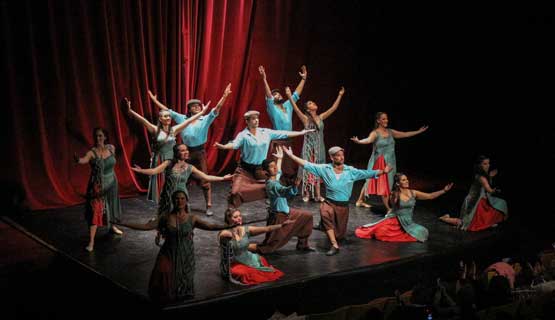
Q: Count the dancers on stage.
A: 14